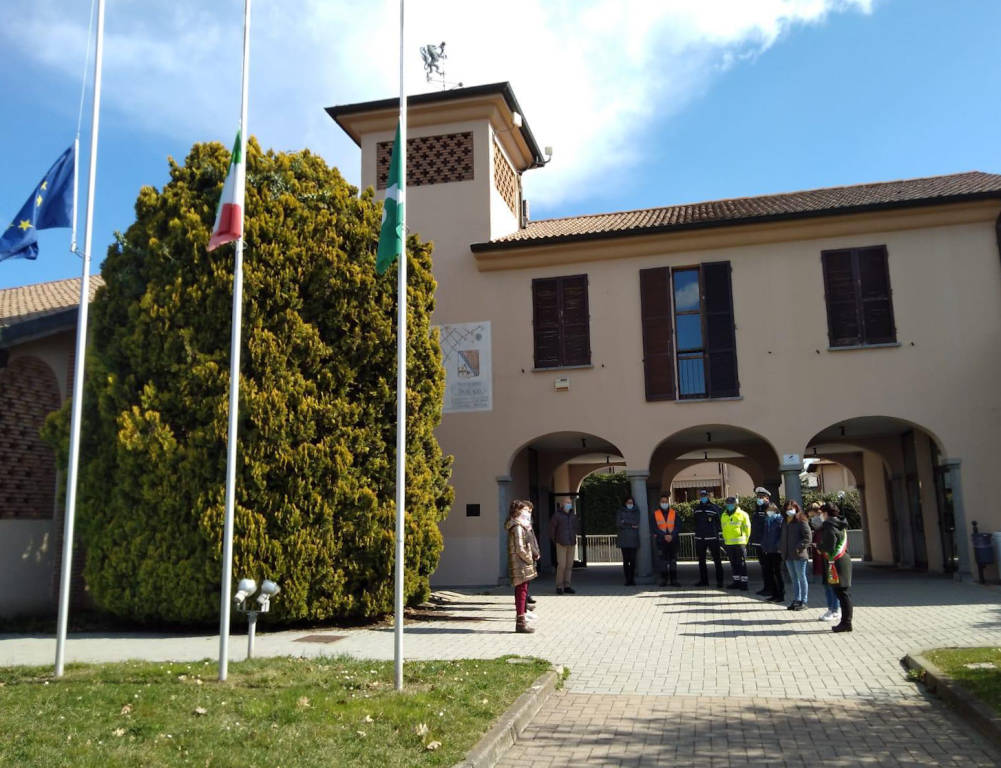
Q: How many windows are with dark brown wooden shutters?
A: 3